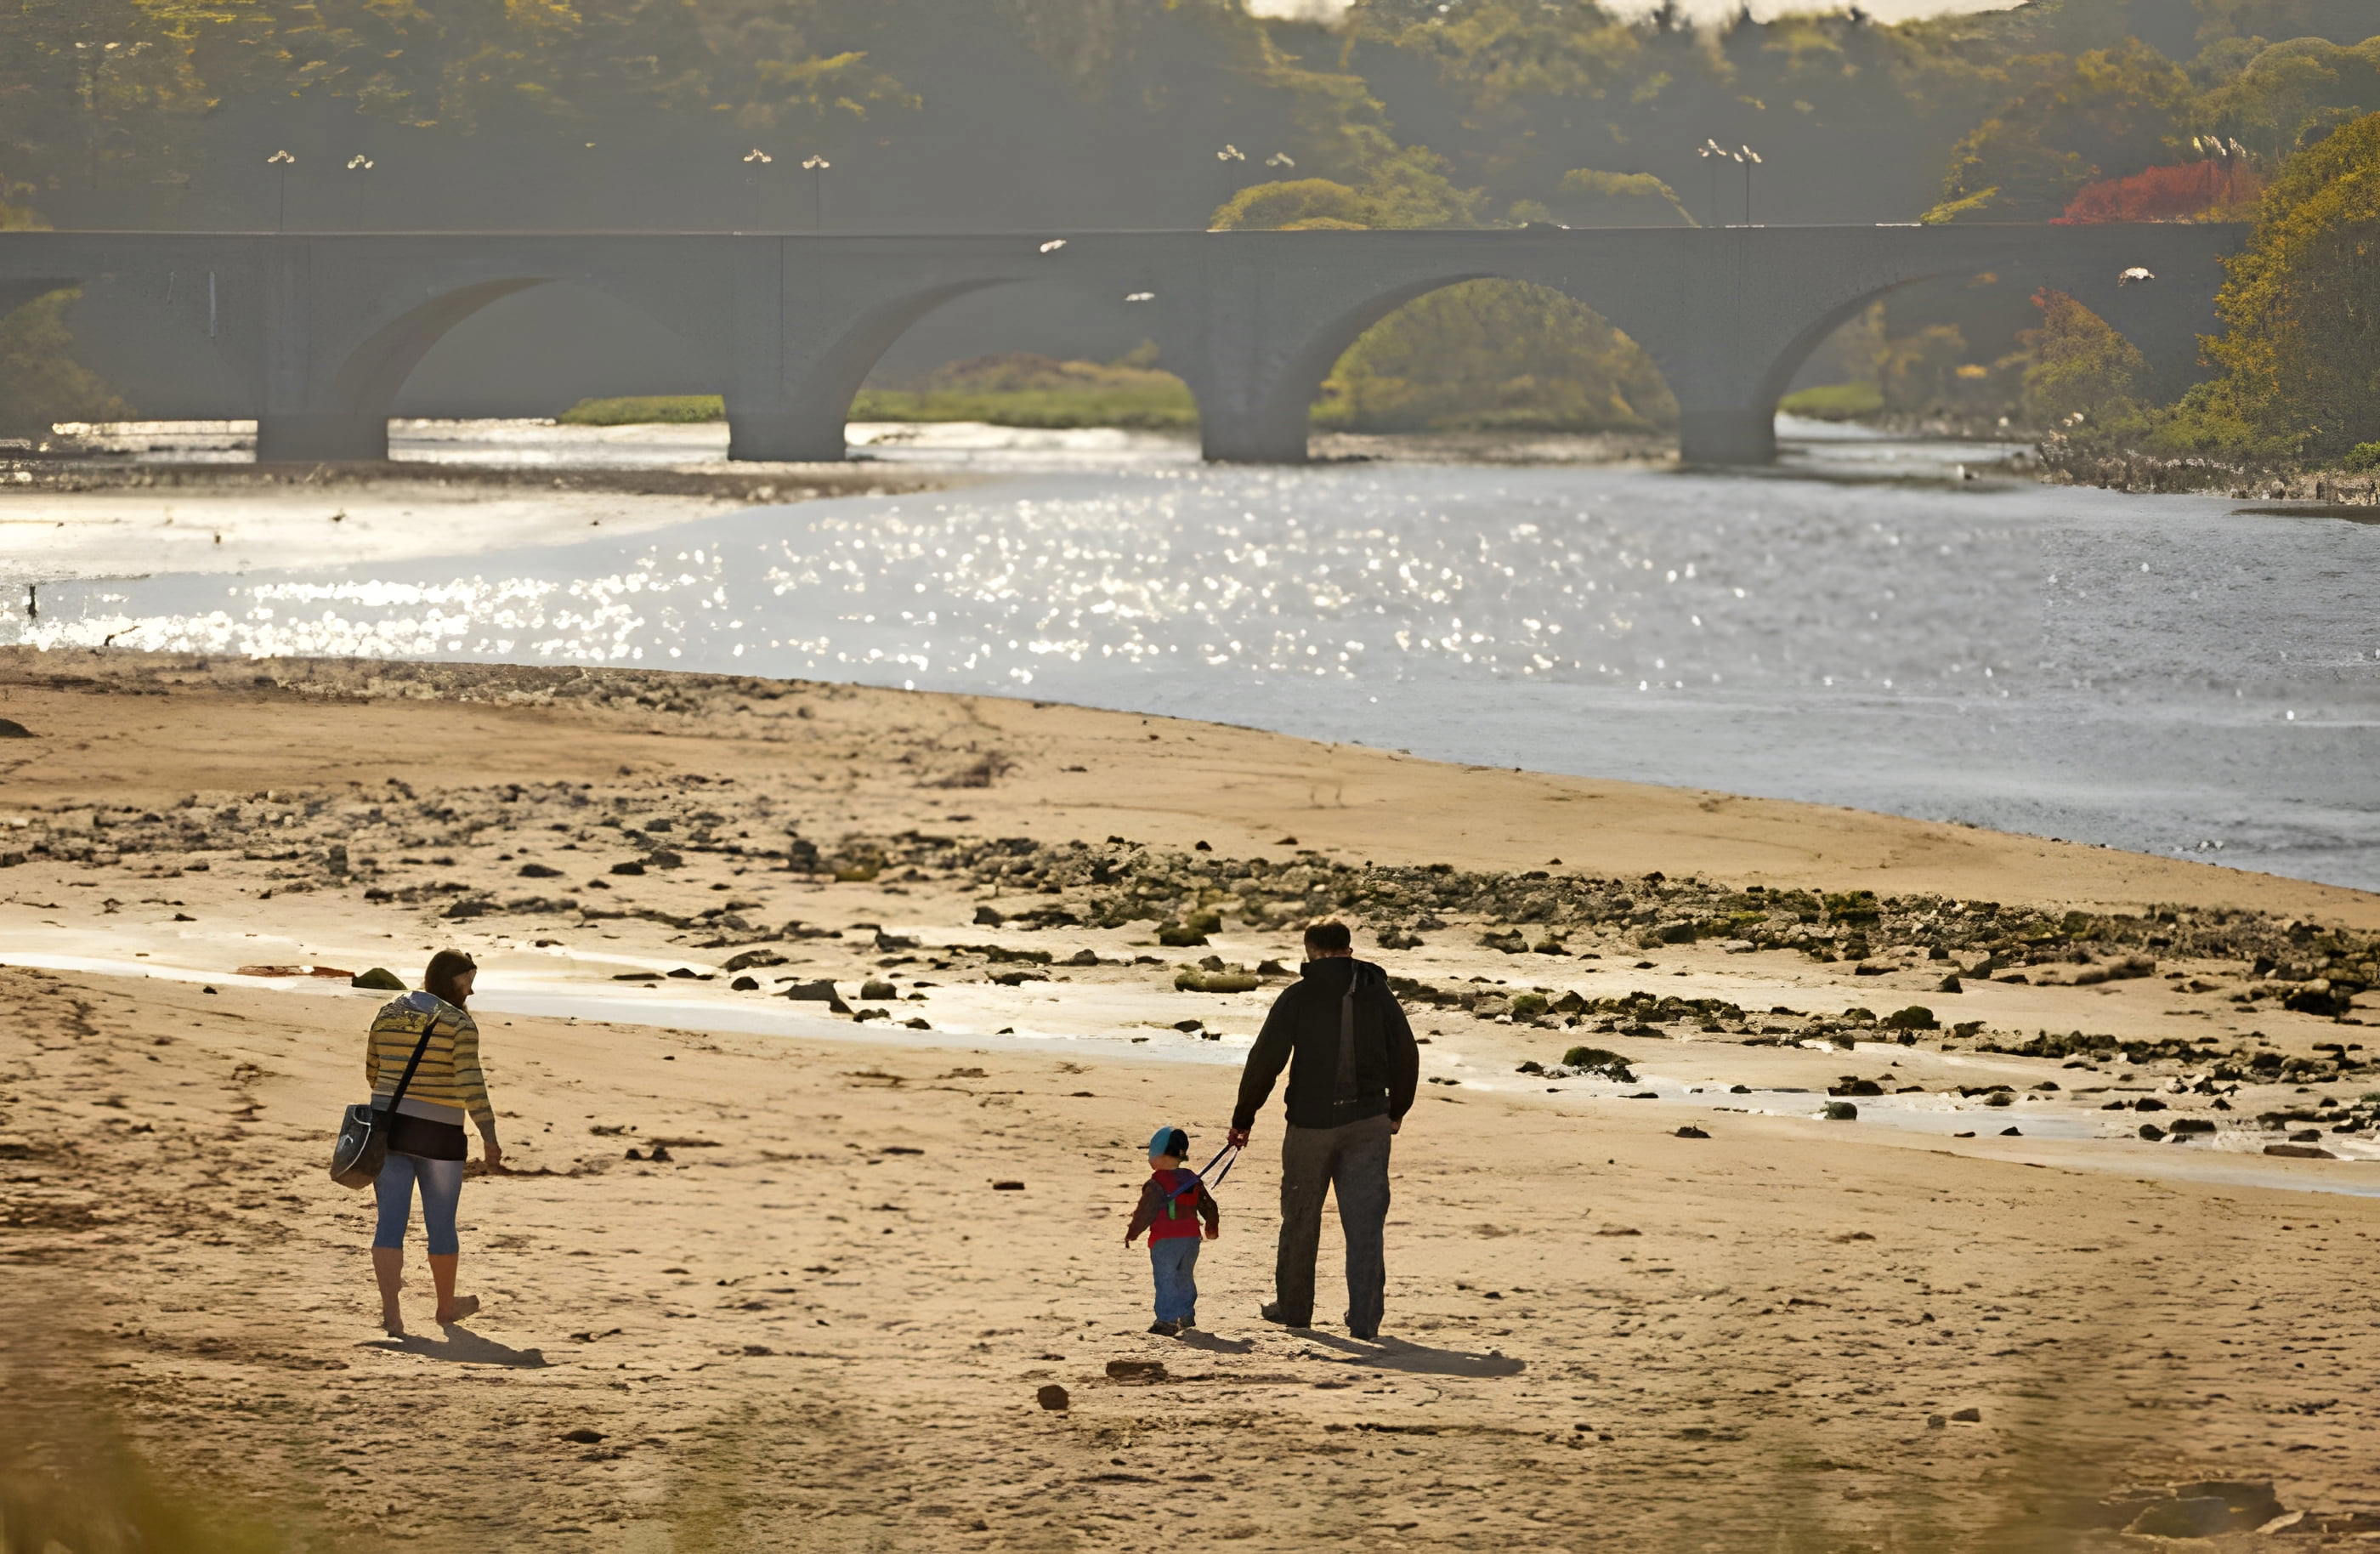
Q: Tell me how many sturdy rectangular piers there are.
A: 4